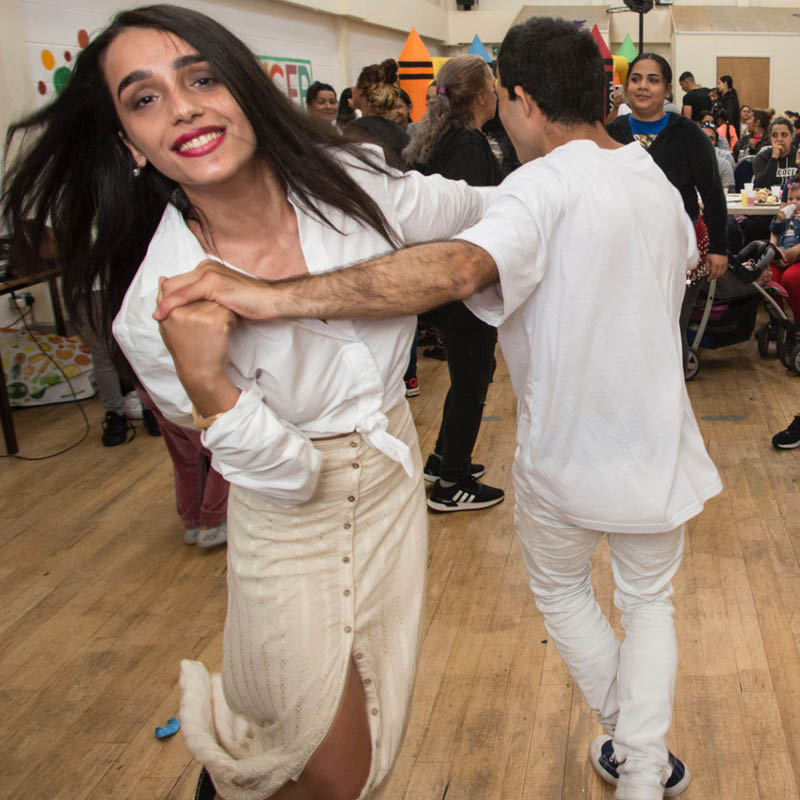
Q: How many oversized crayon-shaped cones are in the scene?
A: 4